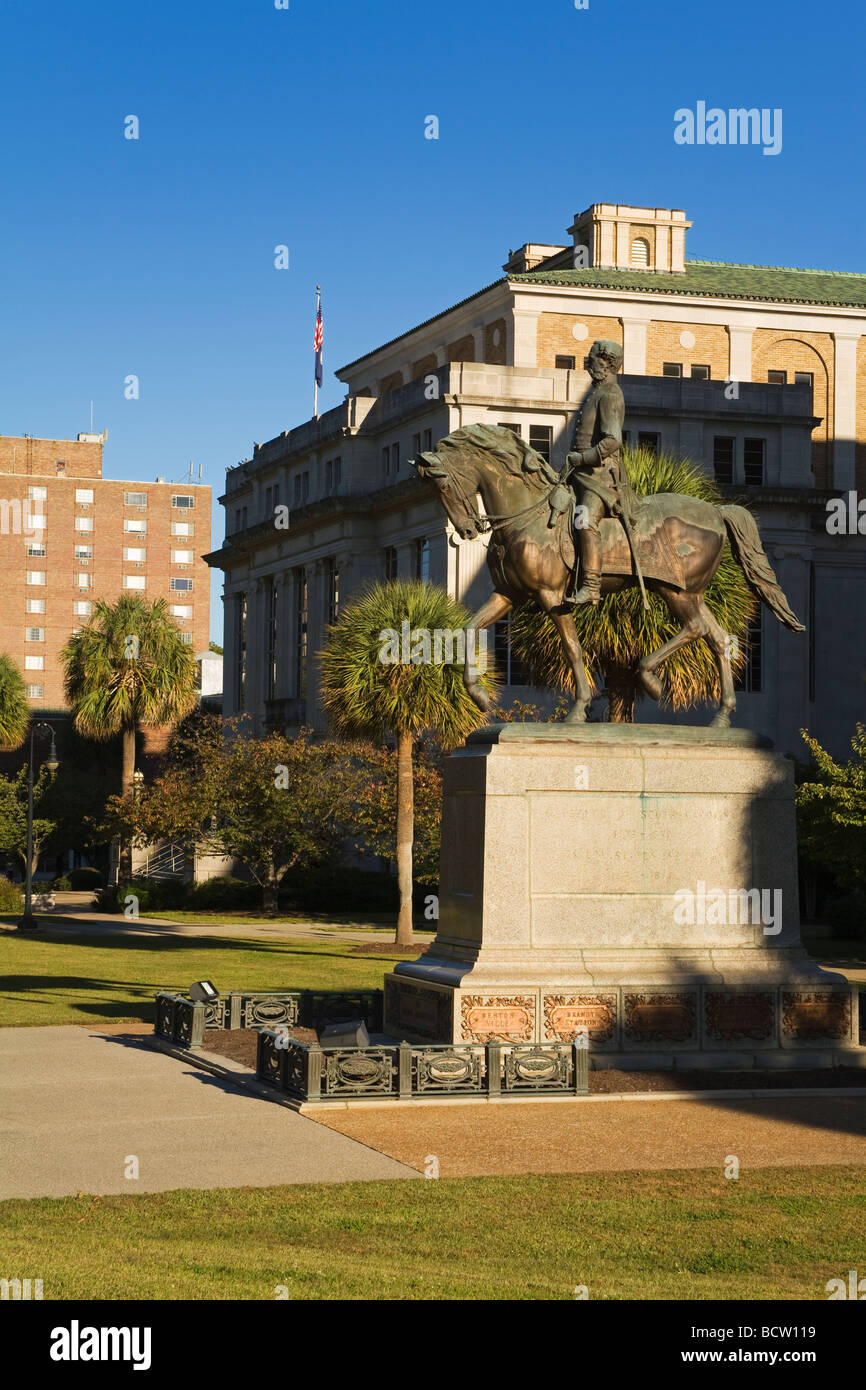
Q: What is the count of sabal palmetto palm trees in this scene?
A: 4